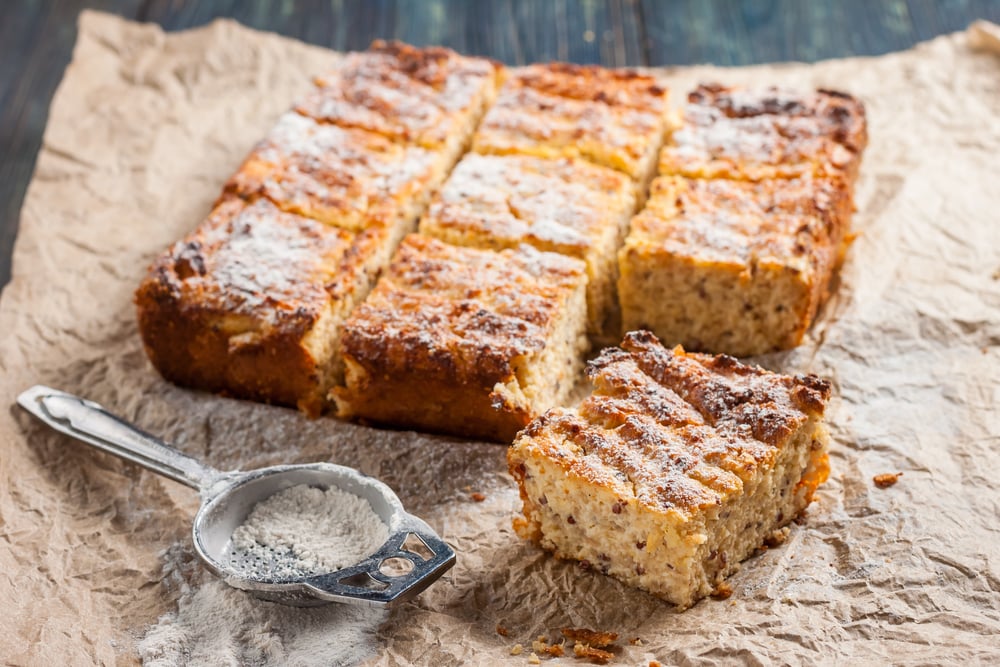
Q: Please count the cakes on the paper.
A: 9